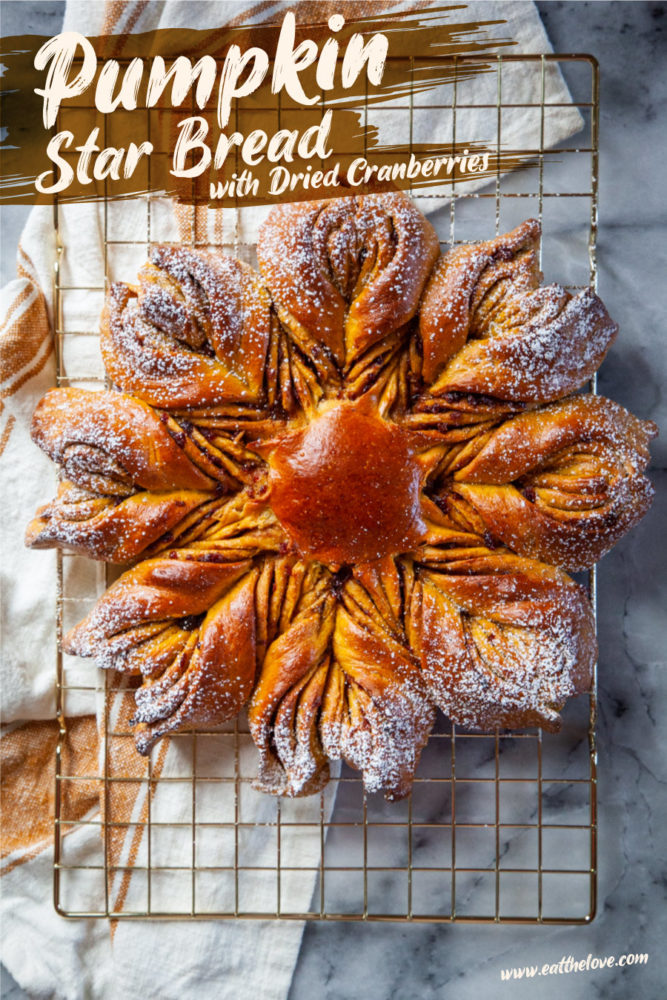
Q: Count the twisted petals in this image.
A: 8